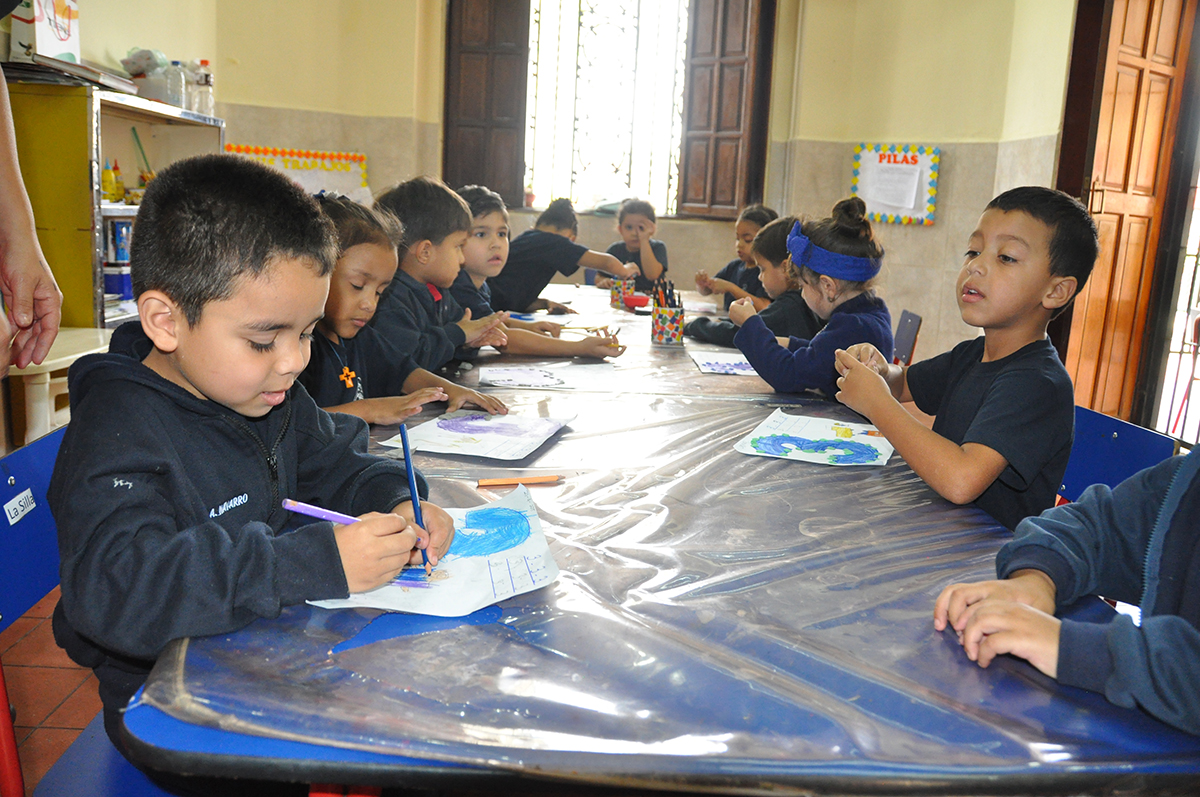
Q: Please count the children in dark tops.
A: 11